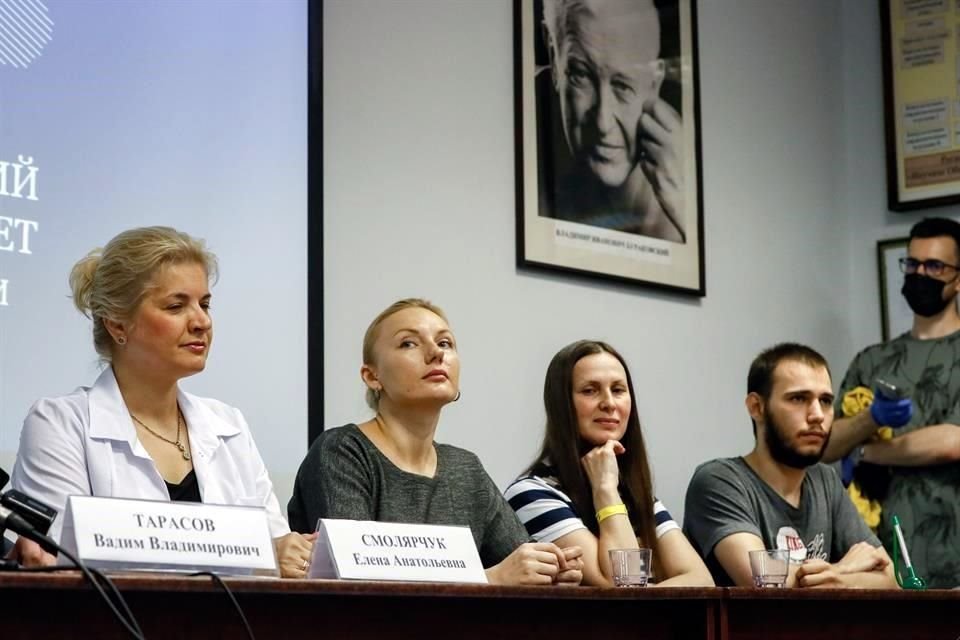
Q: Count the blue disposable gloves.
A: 2